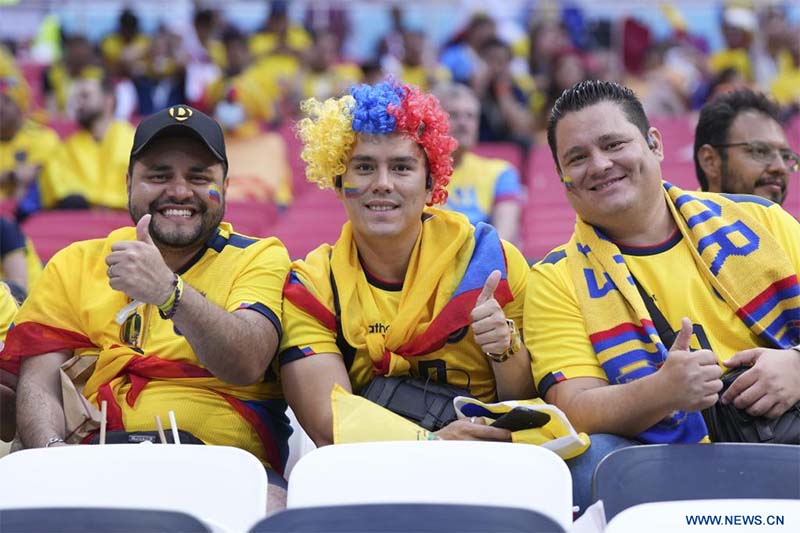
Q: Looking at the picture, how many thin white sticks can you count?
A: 3